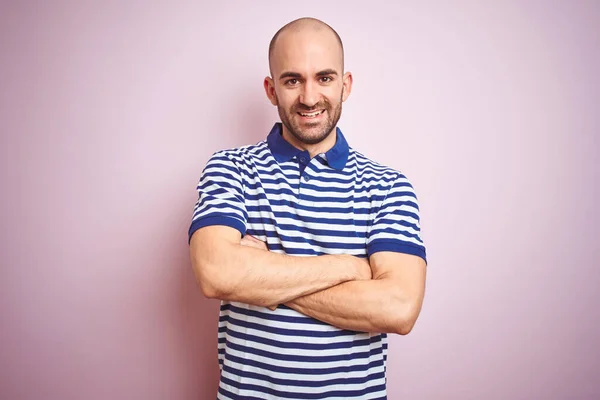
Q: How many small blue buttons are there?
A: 2